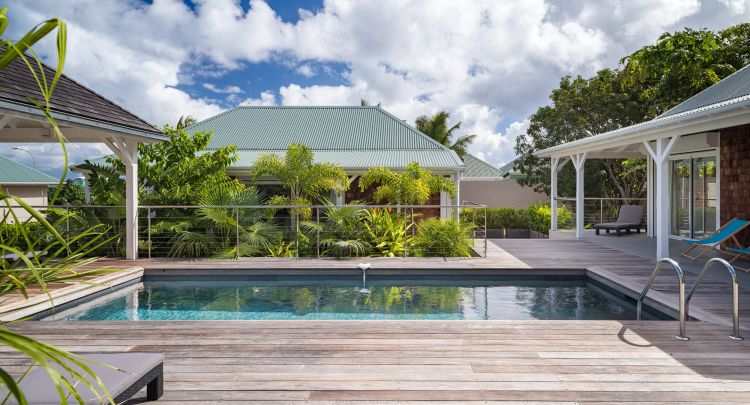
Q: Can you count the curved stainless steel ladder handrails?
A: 2